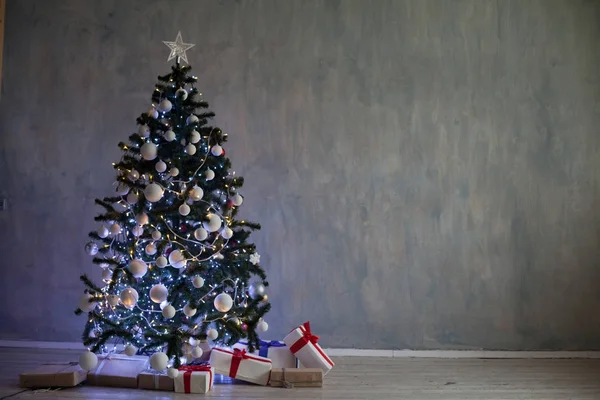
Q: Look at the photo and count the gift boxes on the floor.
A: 8